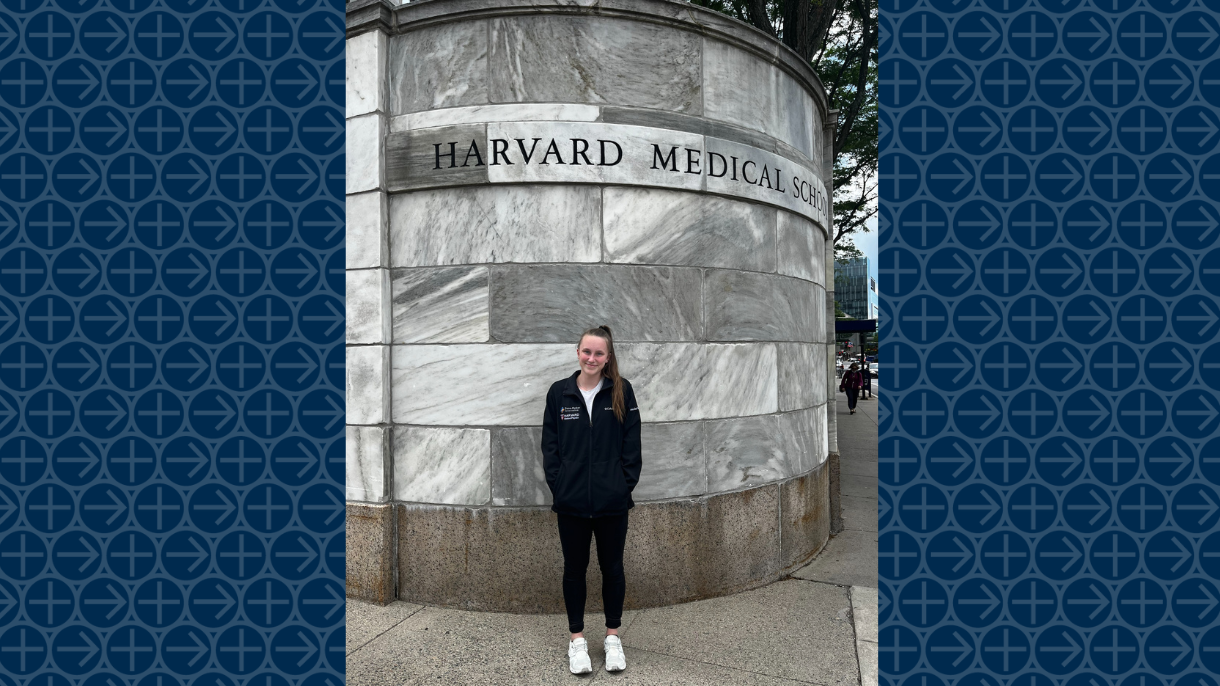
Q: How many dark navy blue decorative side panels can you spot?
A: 2